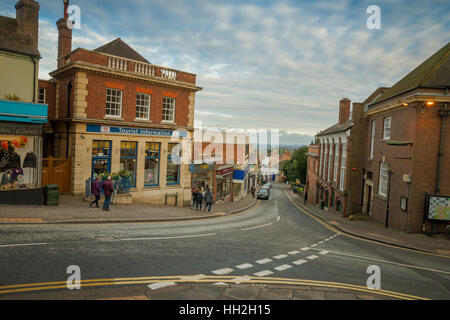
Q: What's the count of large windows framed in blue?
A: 4